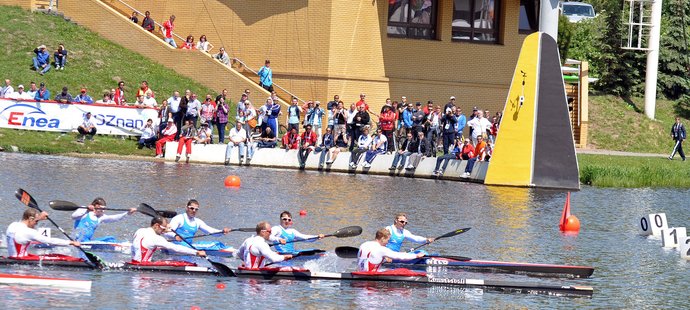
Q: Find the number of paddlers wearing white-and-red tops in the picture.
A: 4